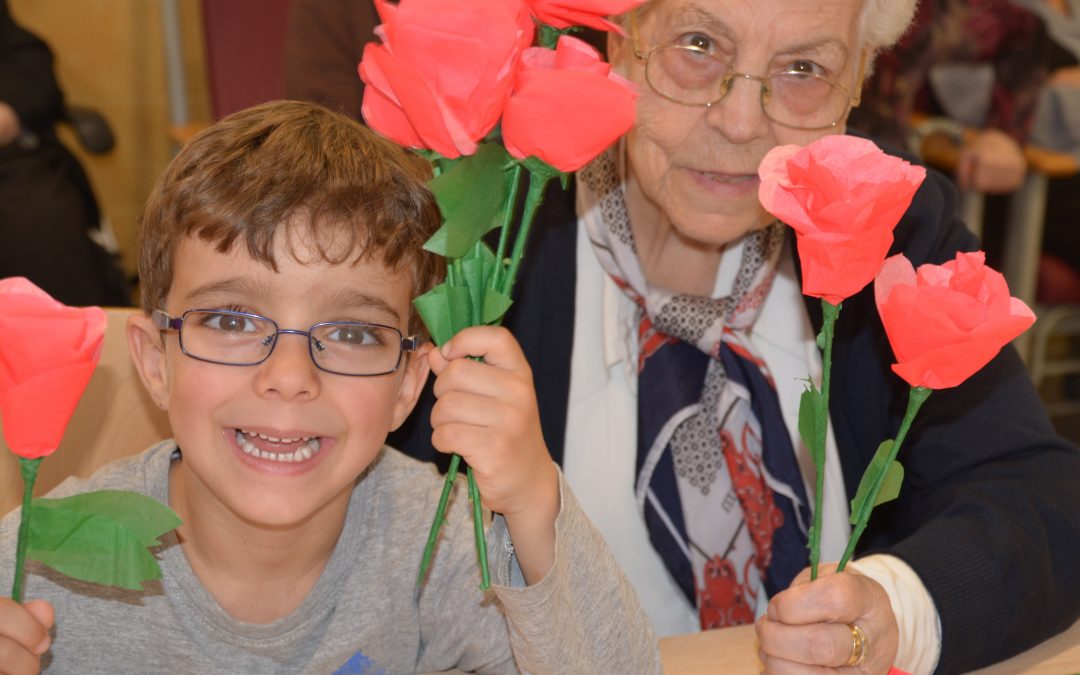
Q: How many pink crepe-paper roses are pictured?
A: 6